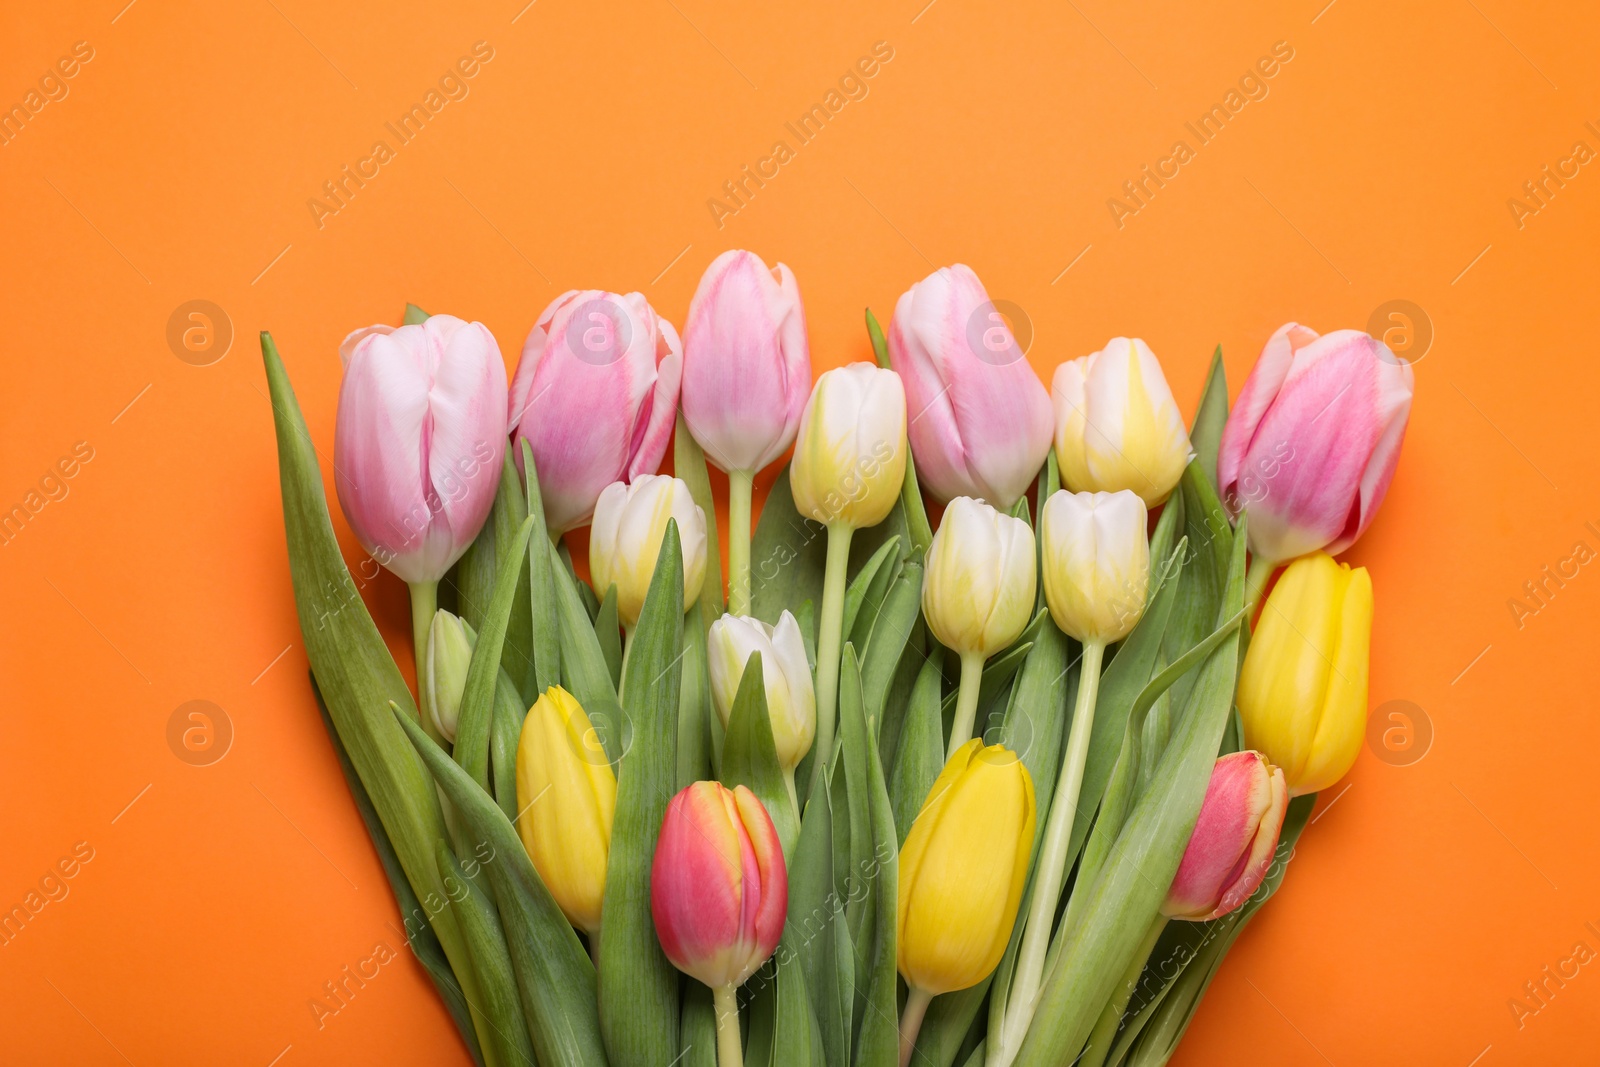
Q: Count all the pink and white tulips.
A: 5